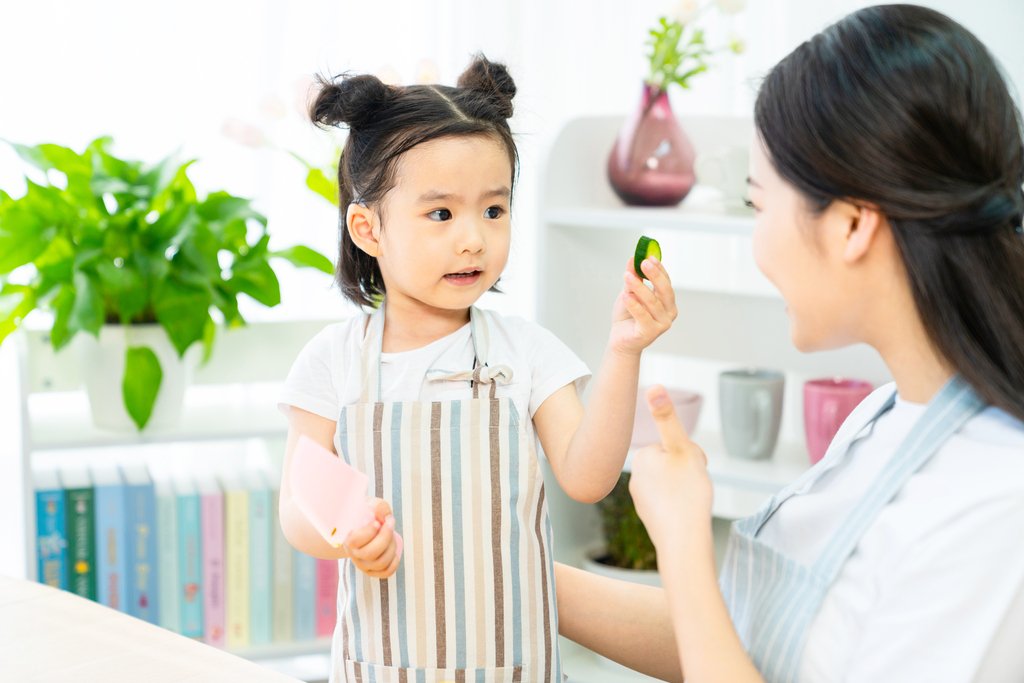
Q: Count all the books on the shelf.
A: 12